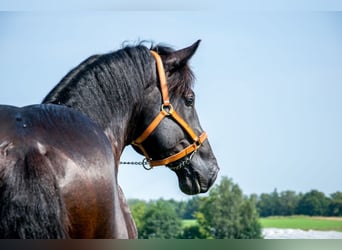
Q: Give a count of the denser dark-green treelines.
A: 1